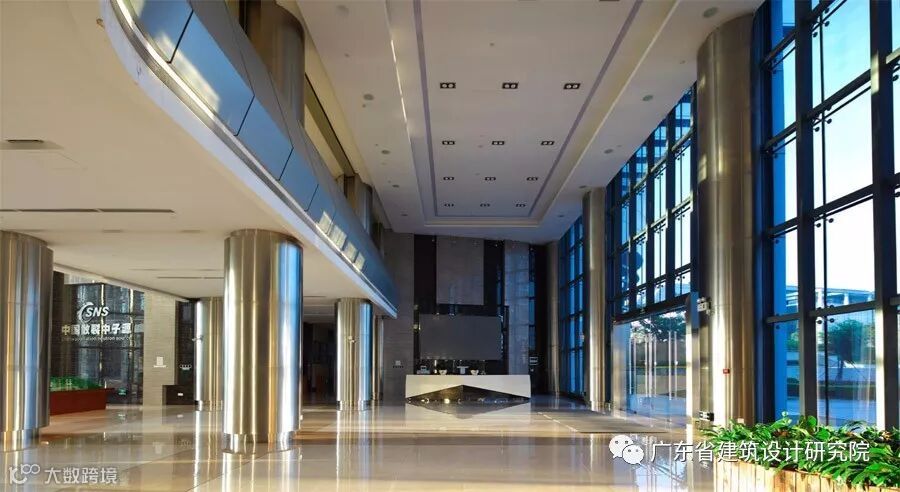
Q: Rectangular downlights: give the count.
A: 12